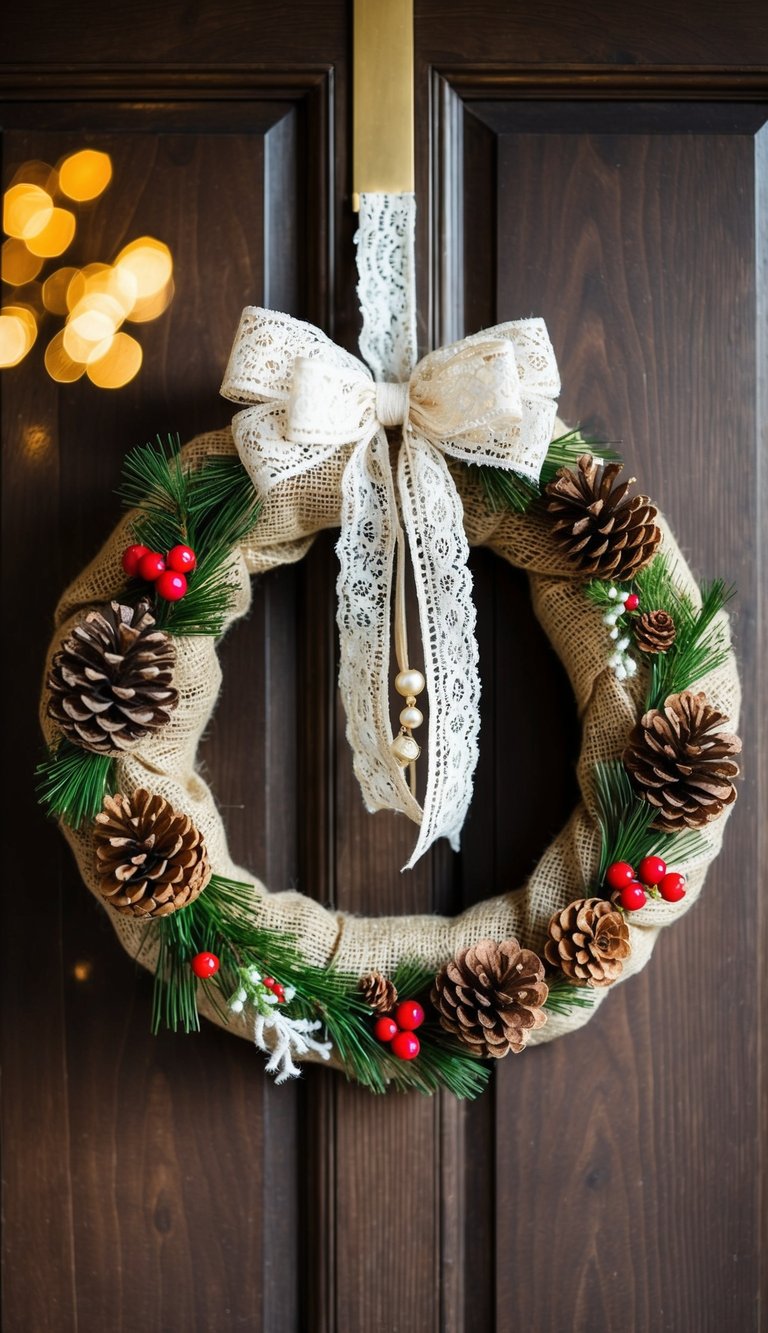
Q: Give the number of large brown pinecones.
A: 6